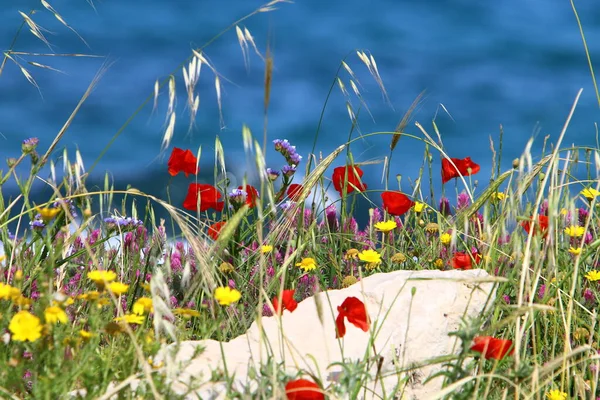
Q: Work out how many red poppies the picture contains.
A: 14